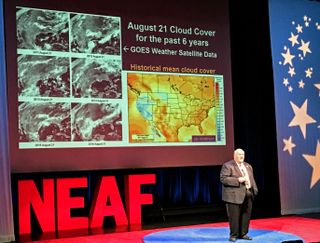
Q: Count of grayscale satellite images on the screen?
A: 6